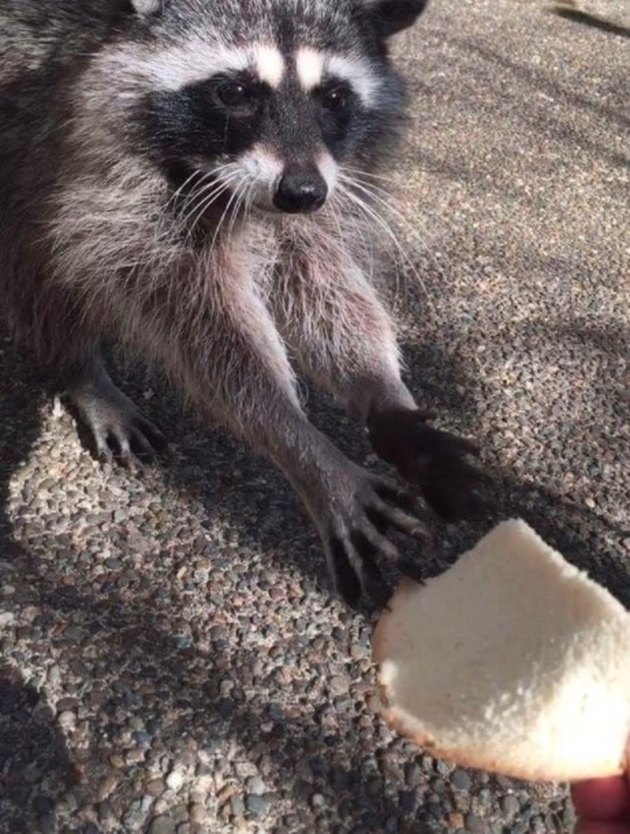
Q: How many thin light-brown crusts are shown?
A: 1